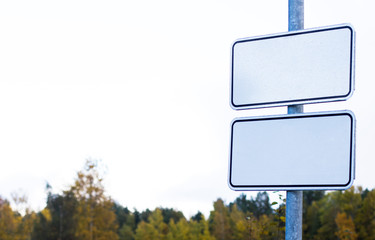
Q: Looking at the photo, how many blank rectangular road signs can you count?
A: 2